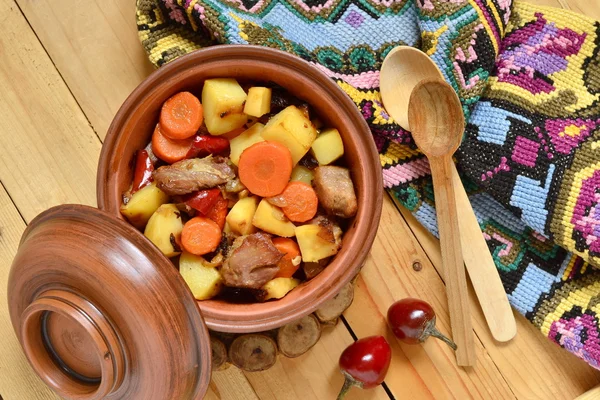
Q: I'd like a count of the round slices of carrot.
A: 6